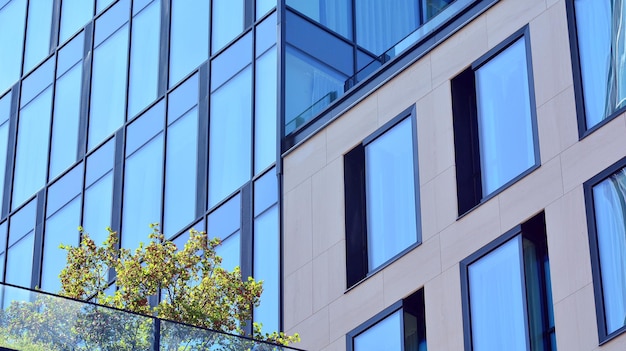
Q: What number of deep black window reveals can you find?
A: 4